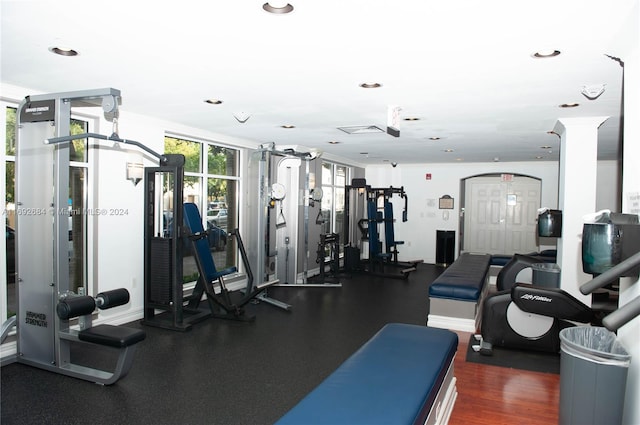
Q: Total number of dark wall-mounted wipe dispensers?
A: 2